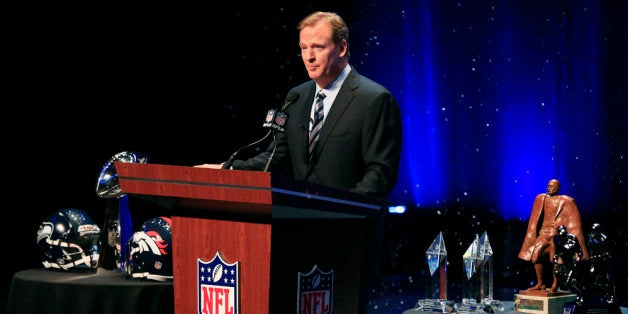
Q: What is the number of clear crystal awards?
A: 3